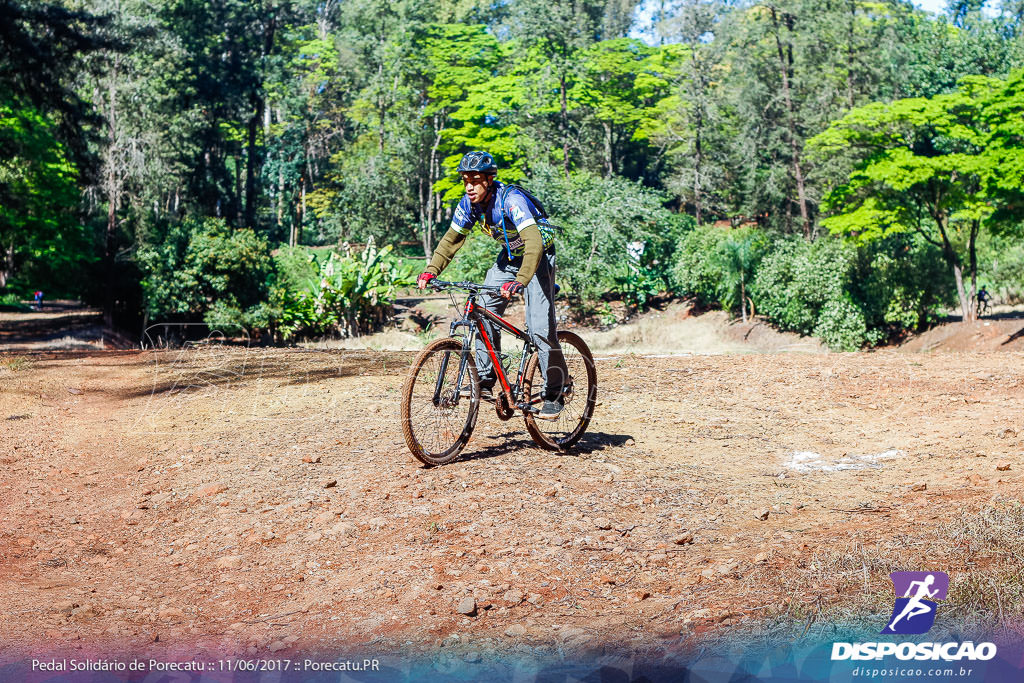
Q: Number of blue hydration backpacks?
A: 1